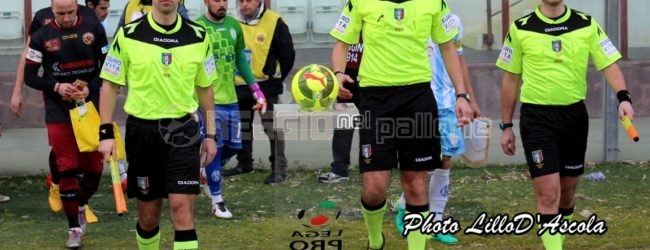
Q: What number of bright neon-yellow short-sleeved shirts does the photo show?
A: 3